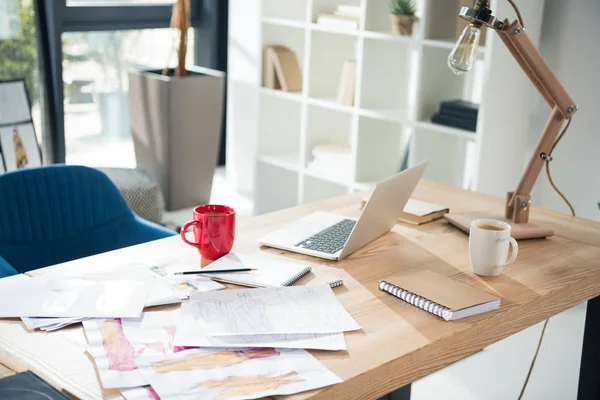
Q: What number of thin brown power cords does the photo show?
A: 1